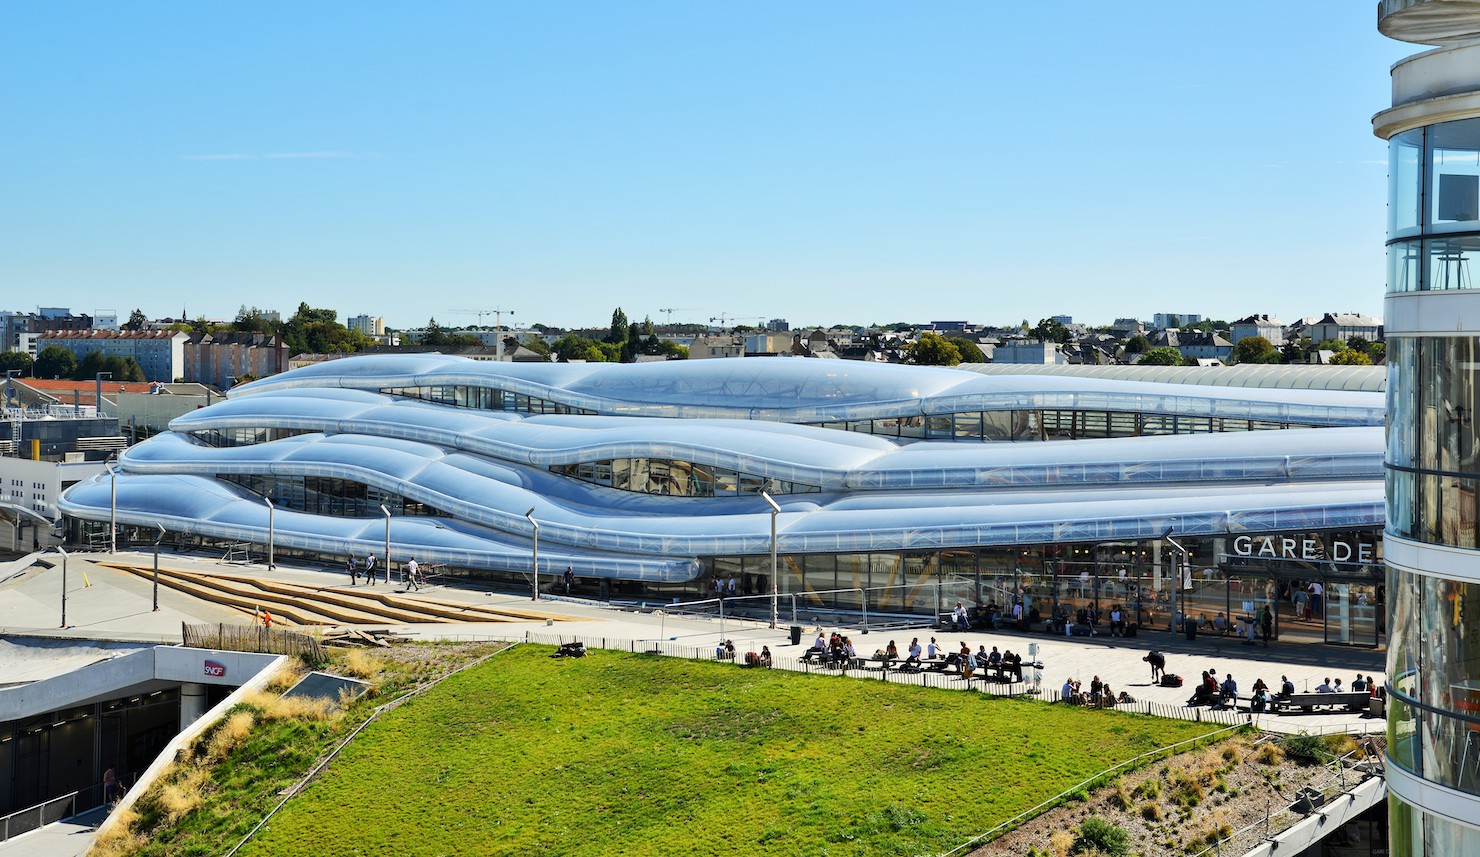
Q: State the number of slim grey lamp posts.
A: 8